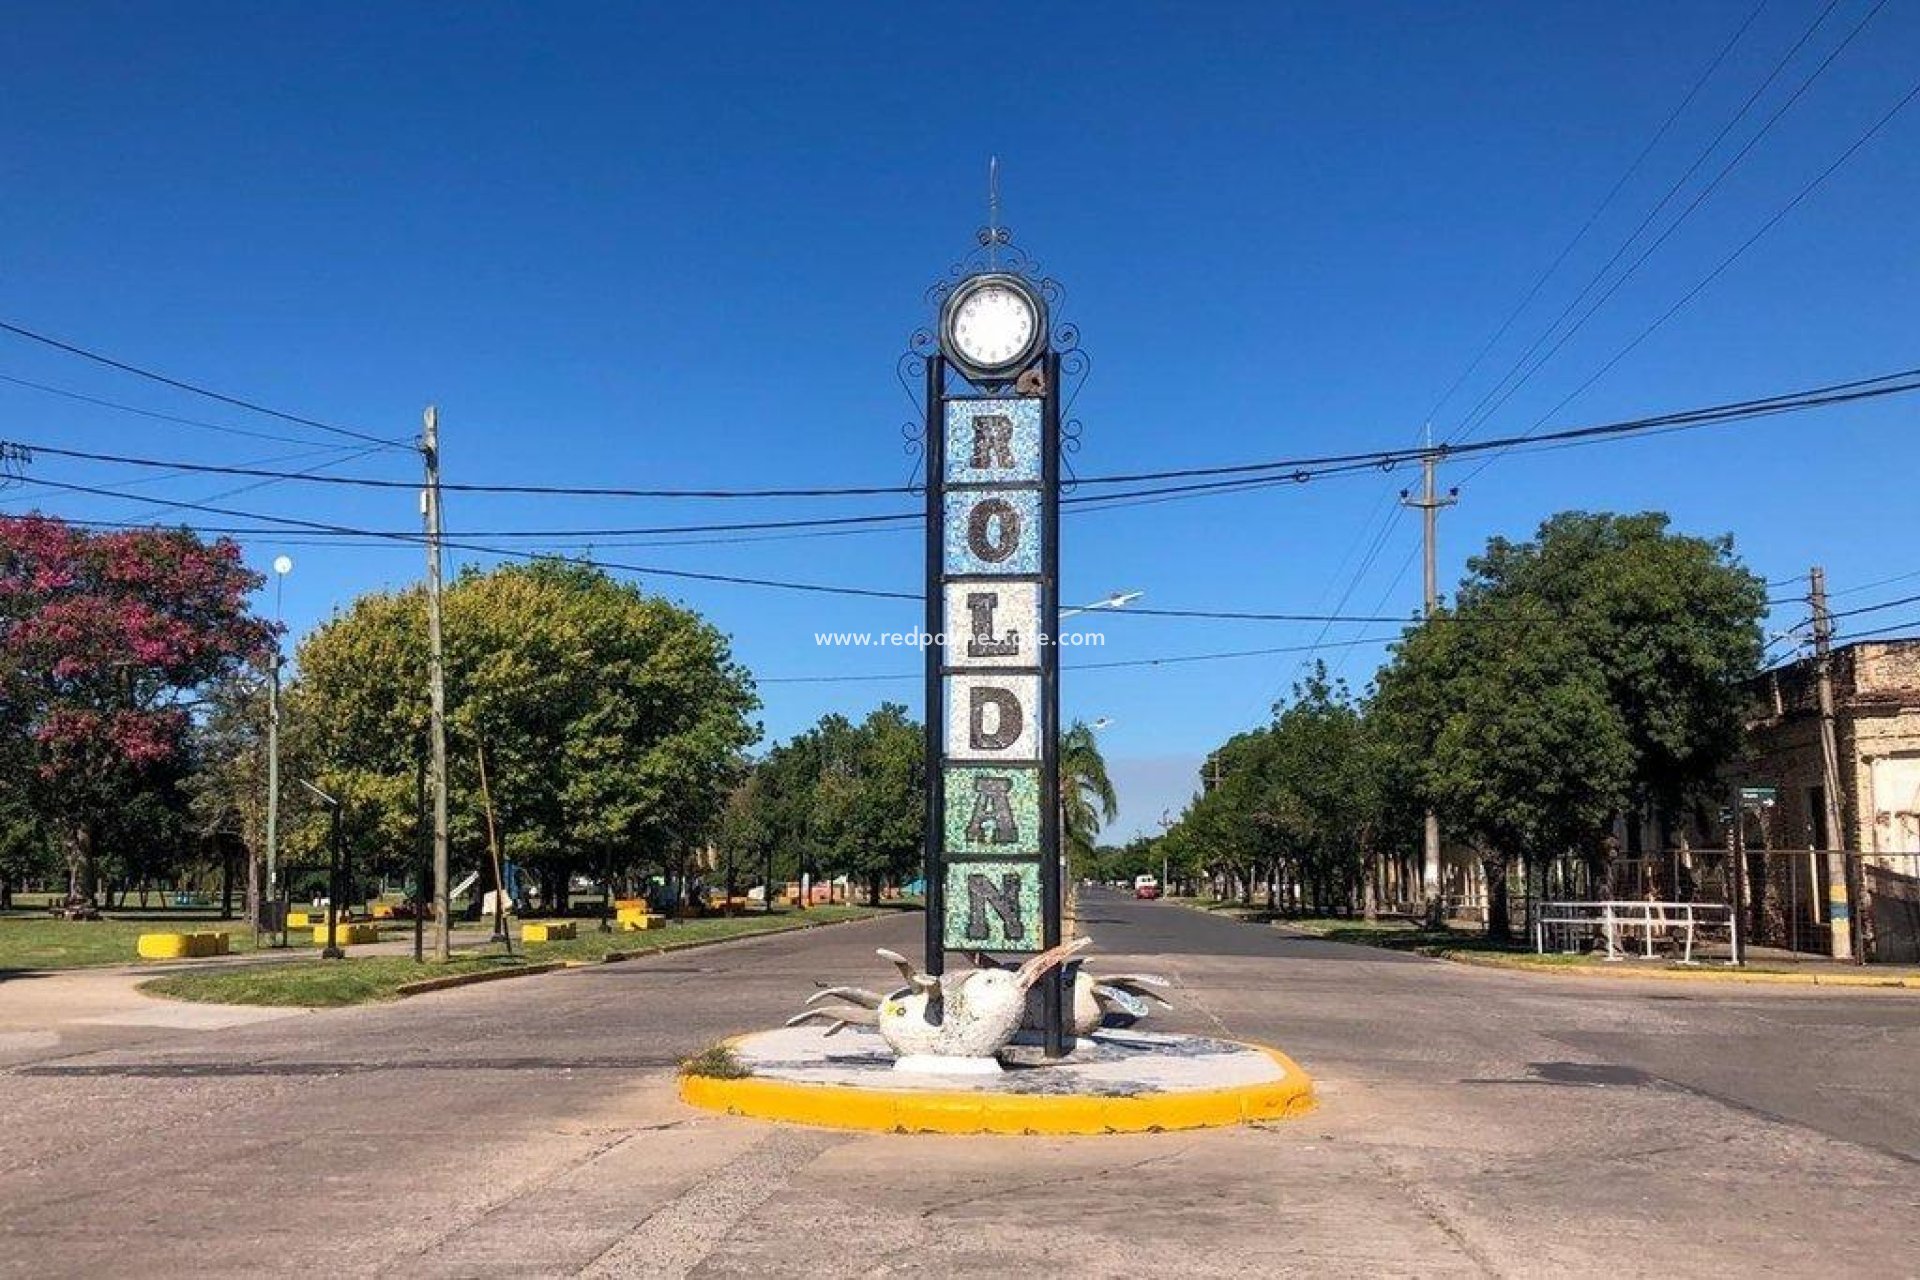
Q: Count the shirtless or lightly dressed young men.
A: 0